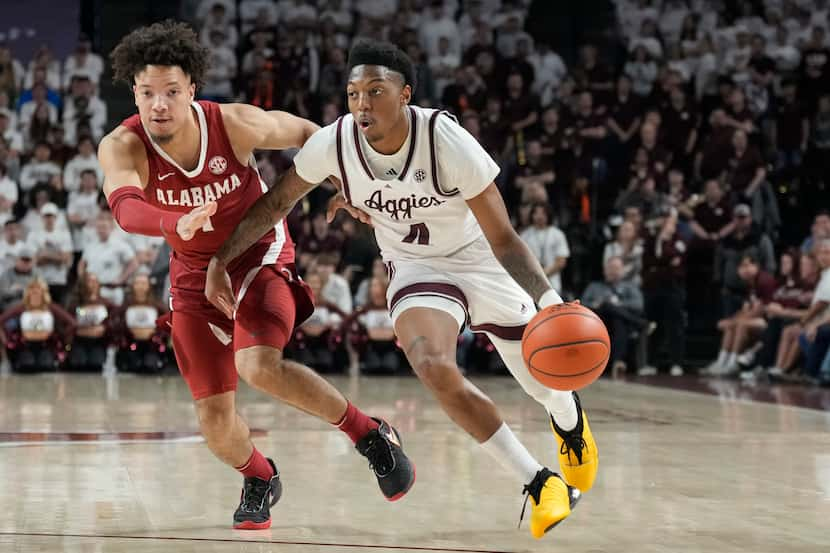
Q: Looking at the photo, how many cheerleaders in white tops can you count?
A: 5